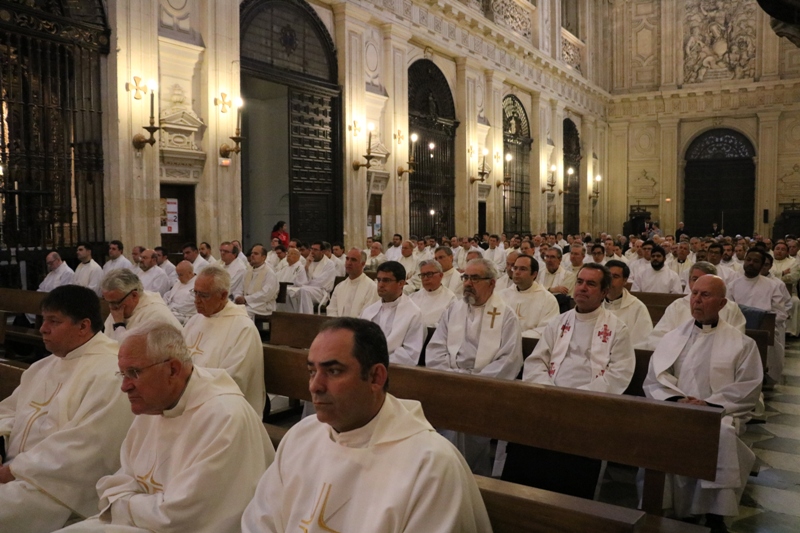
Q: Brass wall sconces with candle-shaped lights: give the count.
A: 9